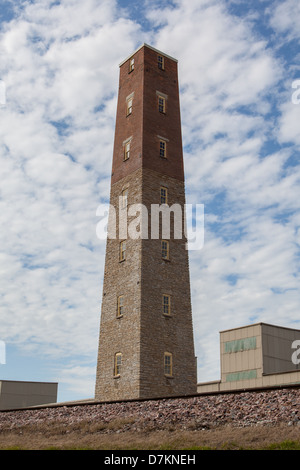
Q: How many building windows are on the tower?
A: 14